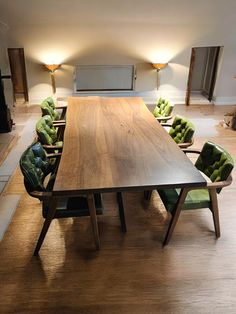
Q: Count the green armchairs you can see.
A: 6